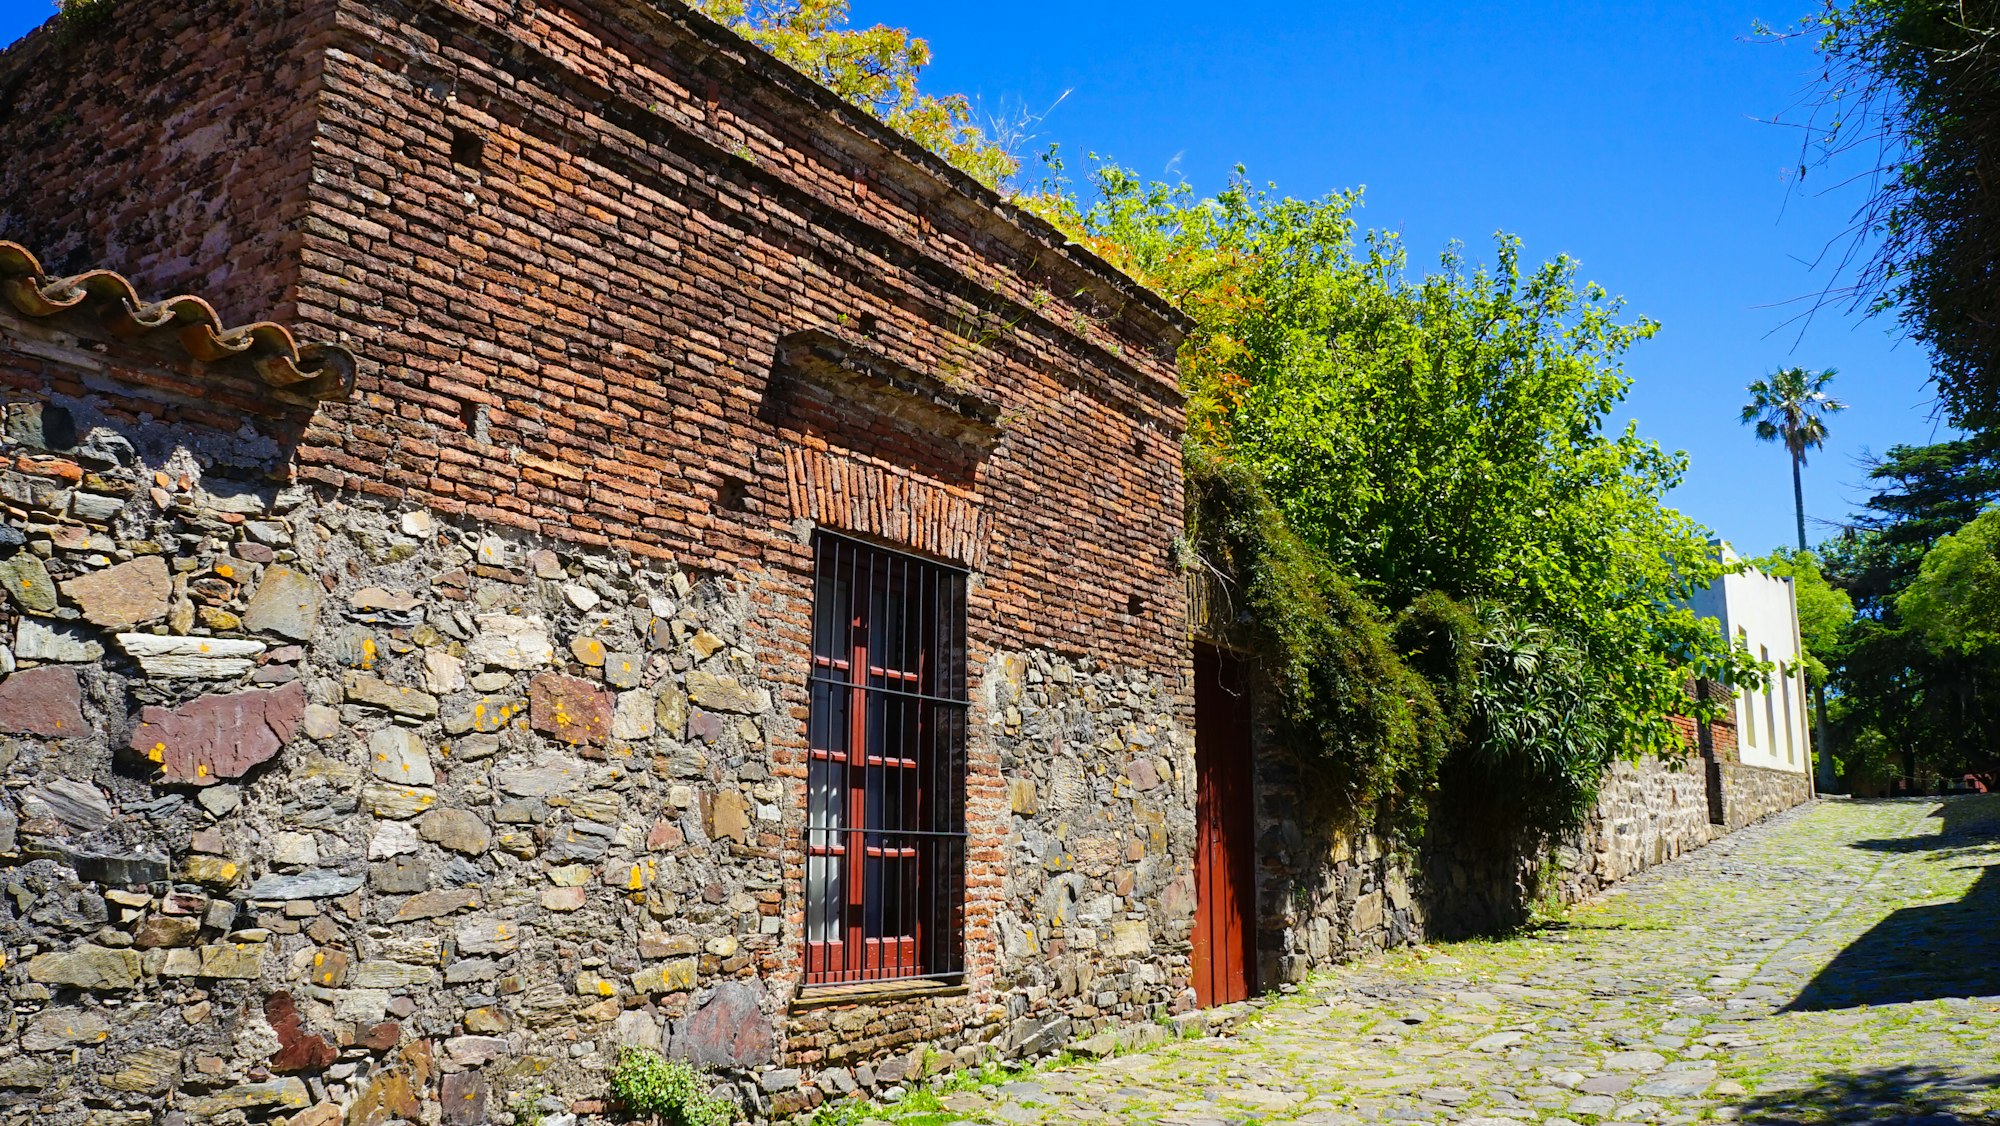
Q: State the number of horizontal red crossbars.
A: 6